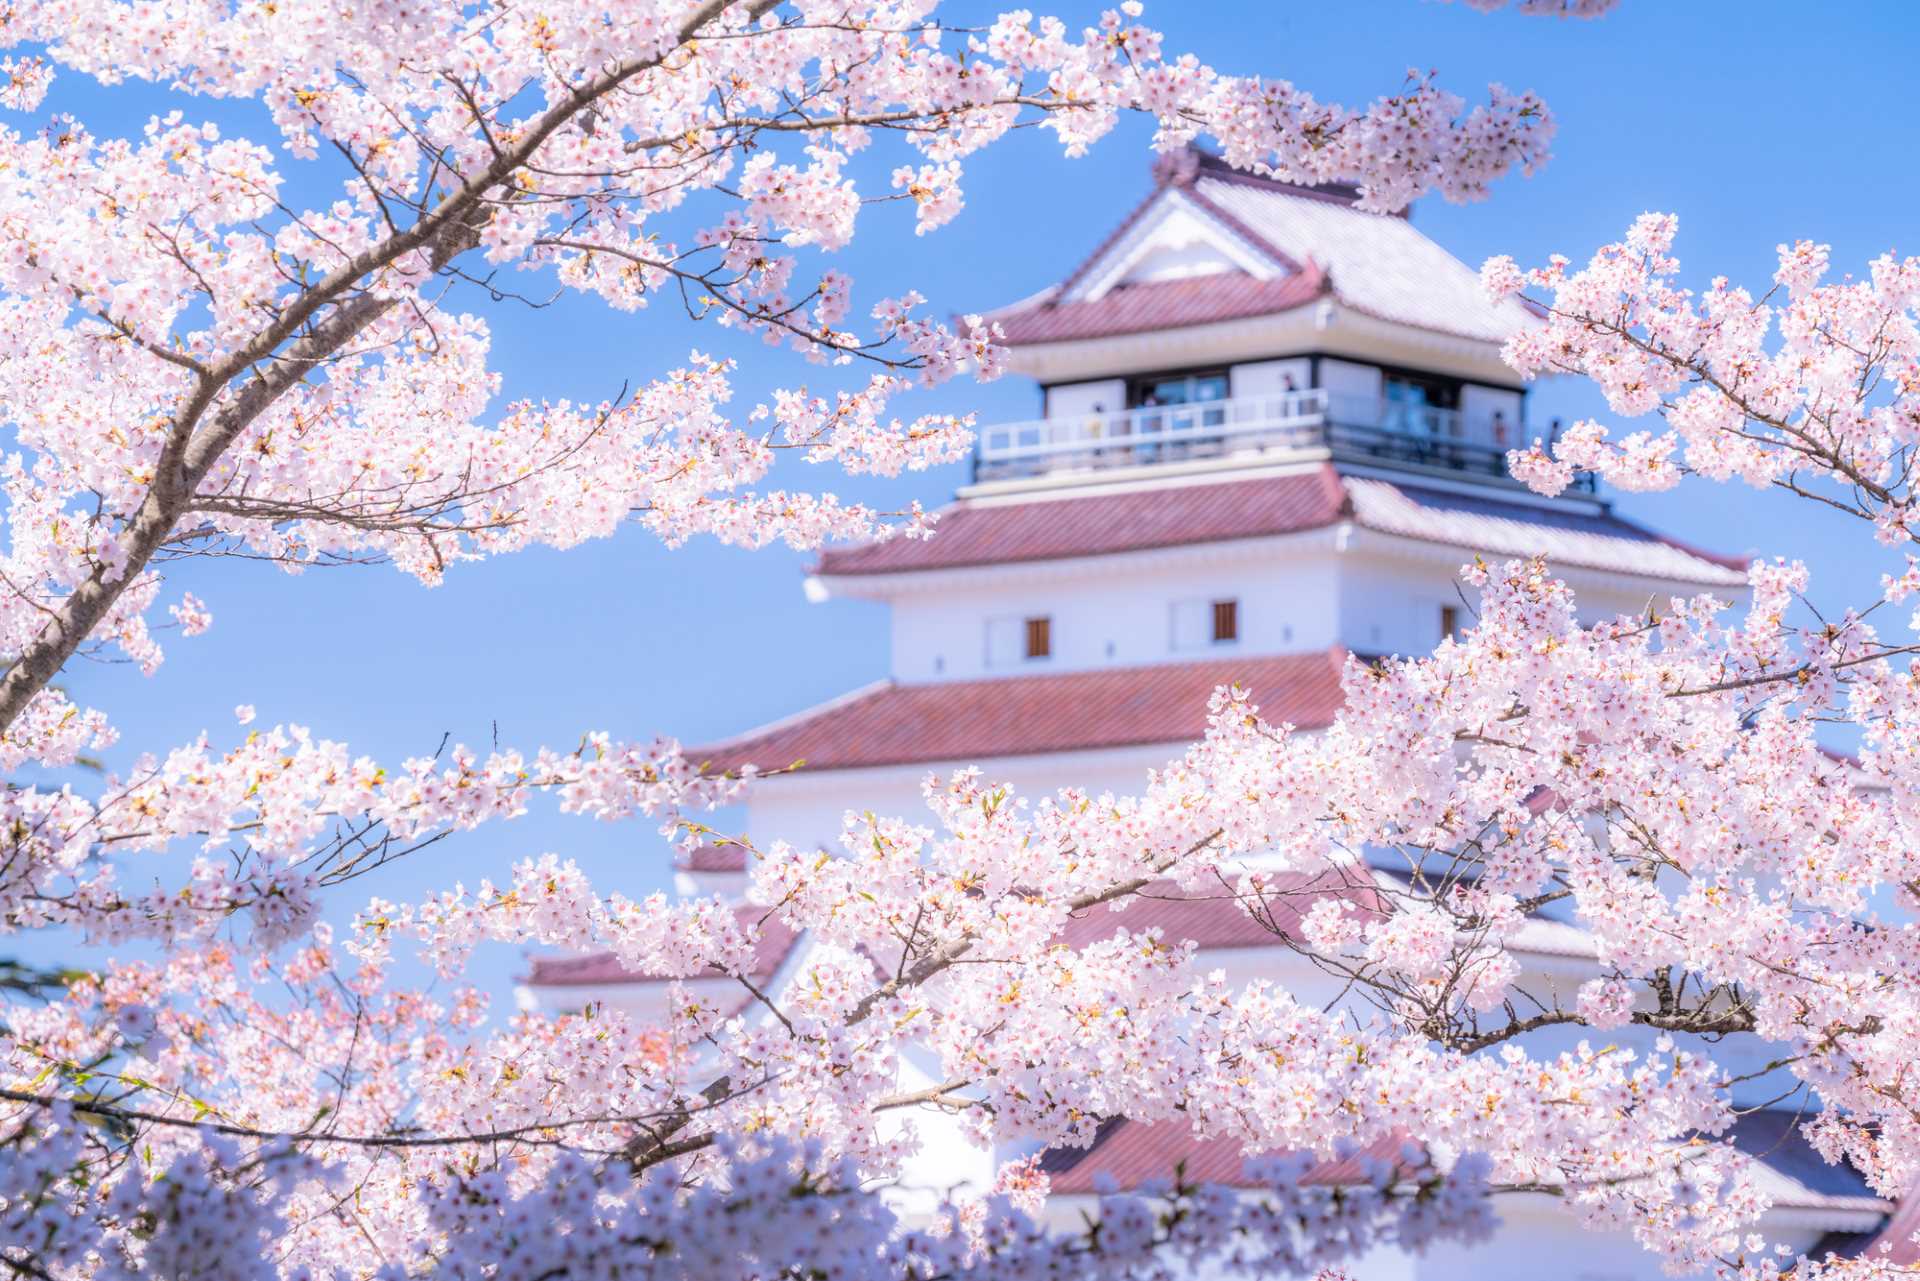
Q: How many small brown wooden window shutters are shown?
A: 3